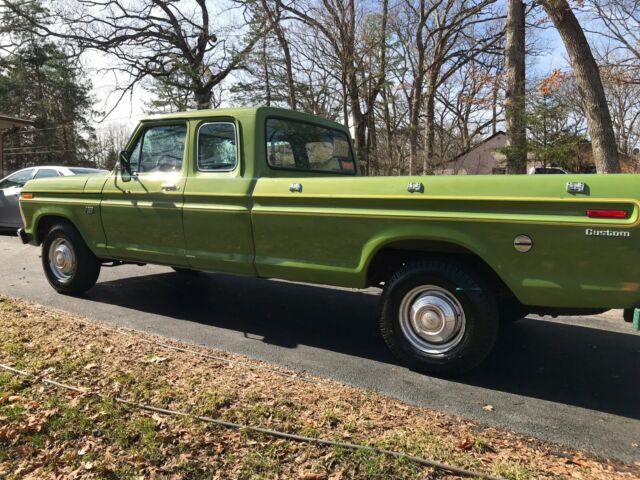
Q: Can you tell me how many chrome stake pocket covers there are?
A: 3